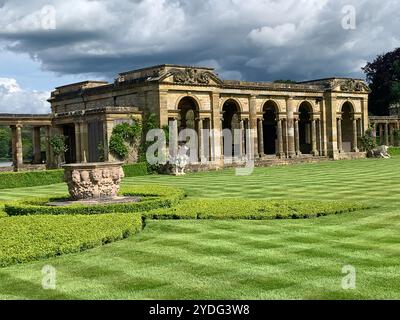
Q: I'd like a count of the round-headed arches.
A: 5